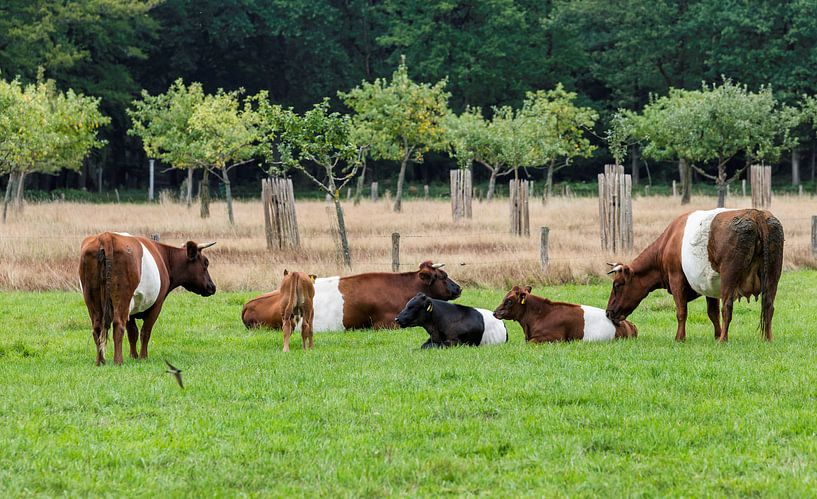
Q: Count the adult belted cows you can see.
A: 3